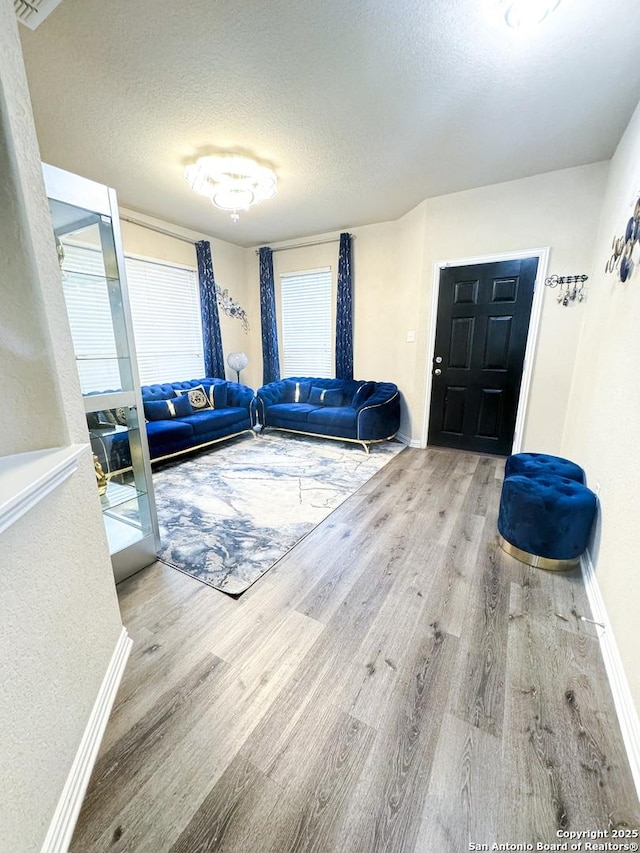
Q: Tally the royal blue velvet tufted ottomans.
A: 2